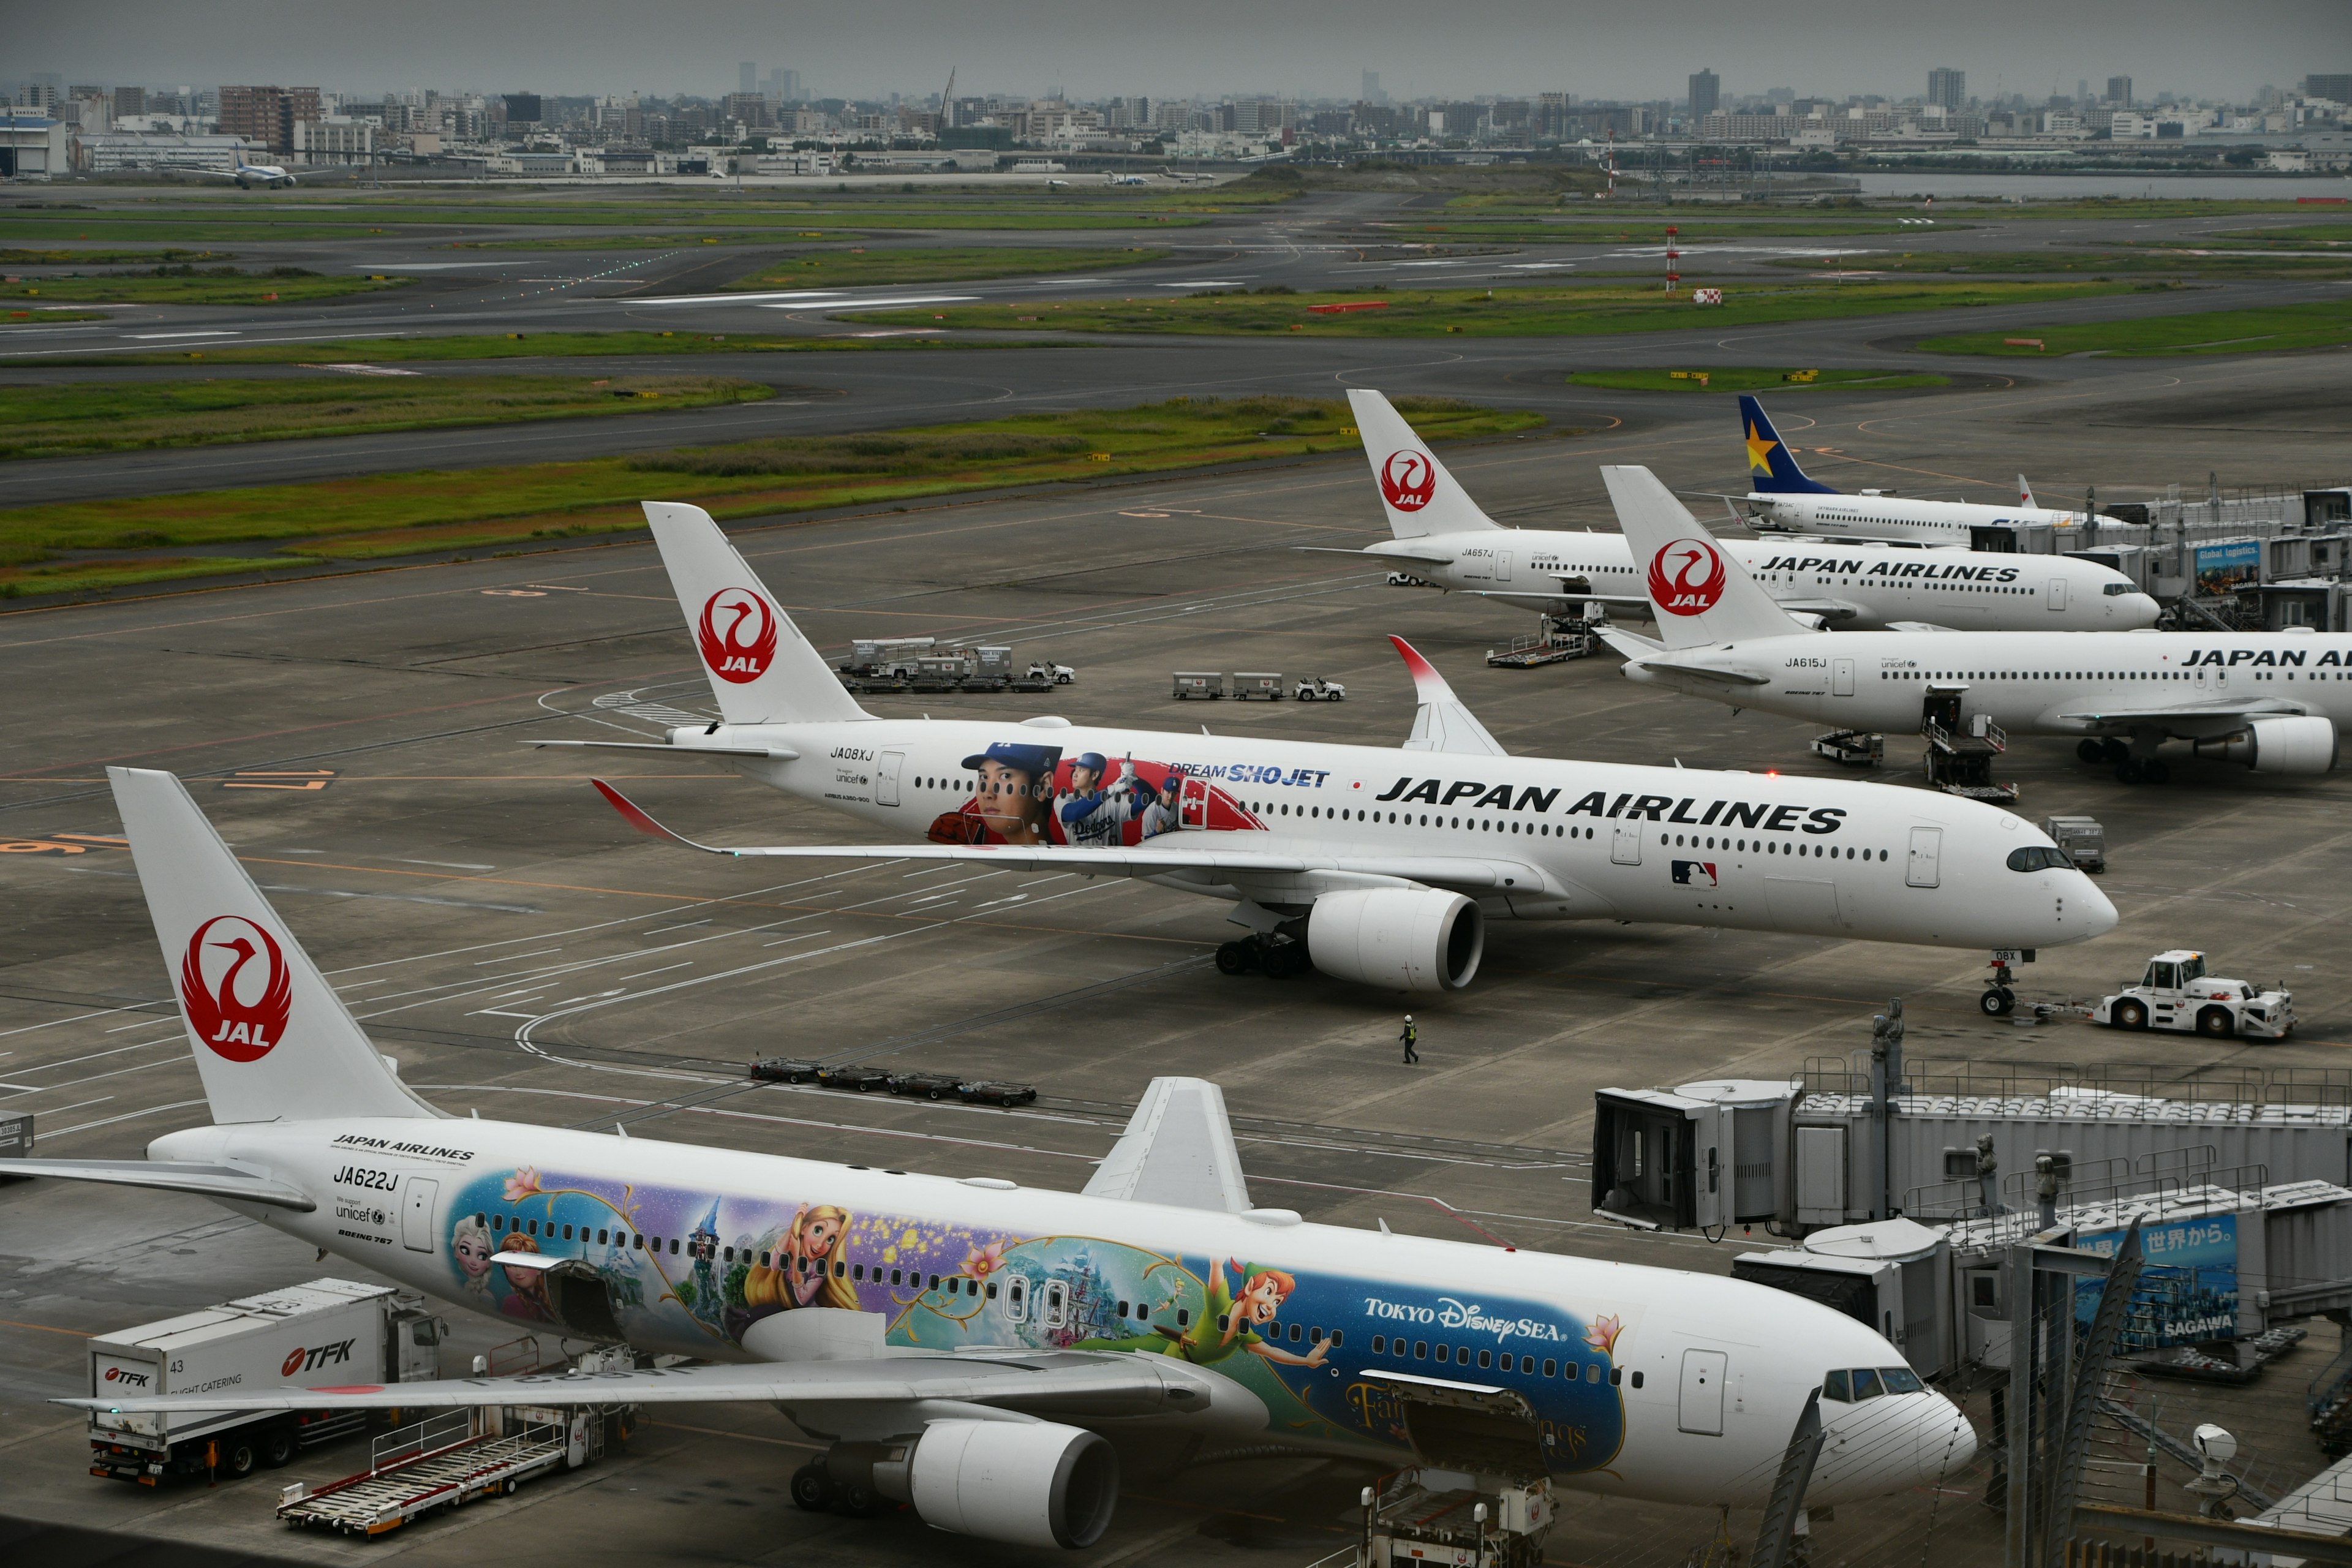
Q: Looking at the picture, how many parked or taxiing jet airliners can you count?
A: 6